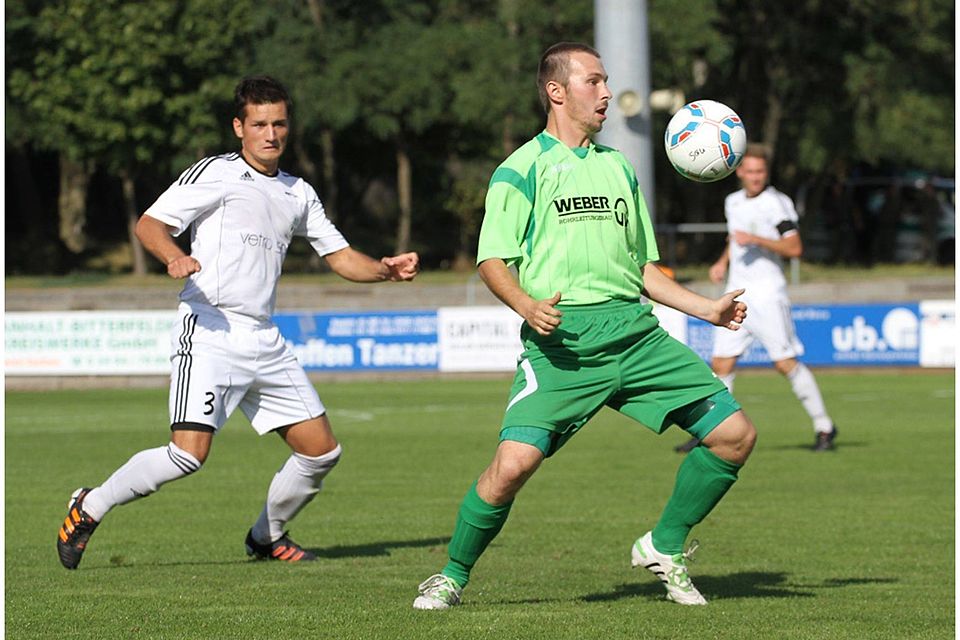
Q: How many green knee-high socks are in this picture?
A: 2